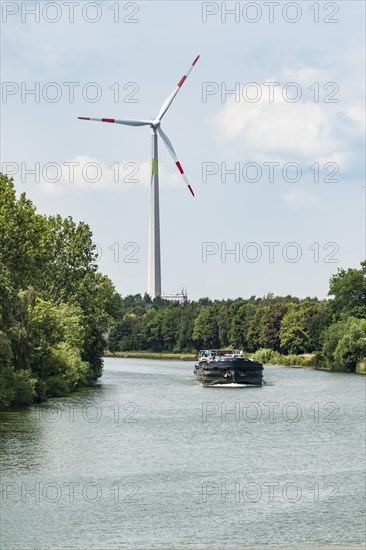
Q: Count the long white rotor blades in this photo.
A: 3